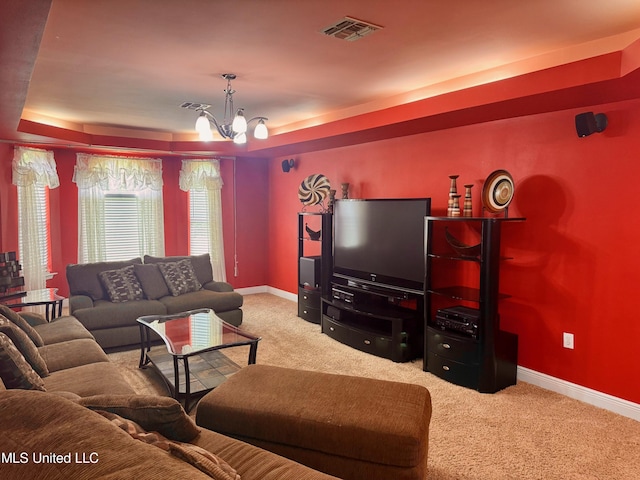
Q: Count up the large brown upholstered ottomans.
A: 1